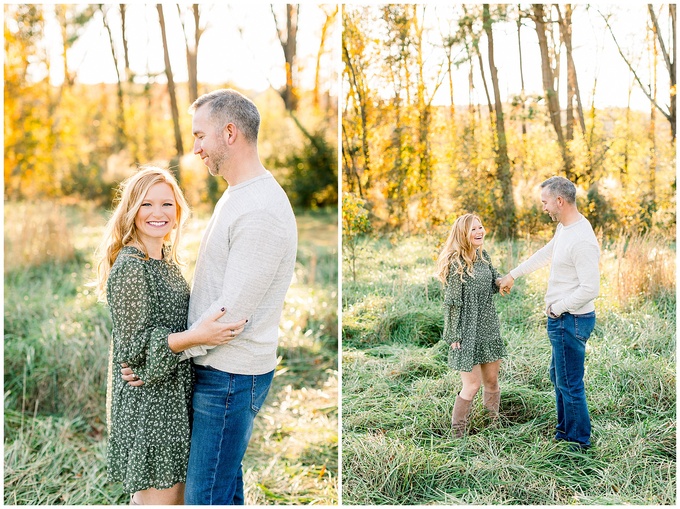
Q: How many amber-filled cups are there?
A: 0